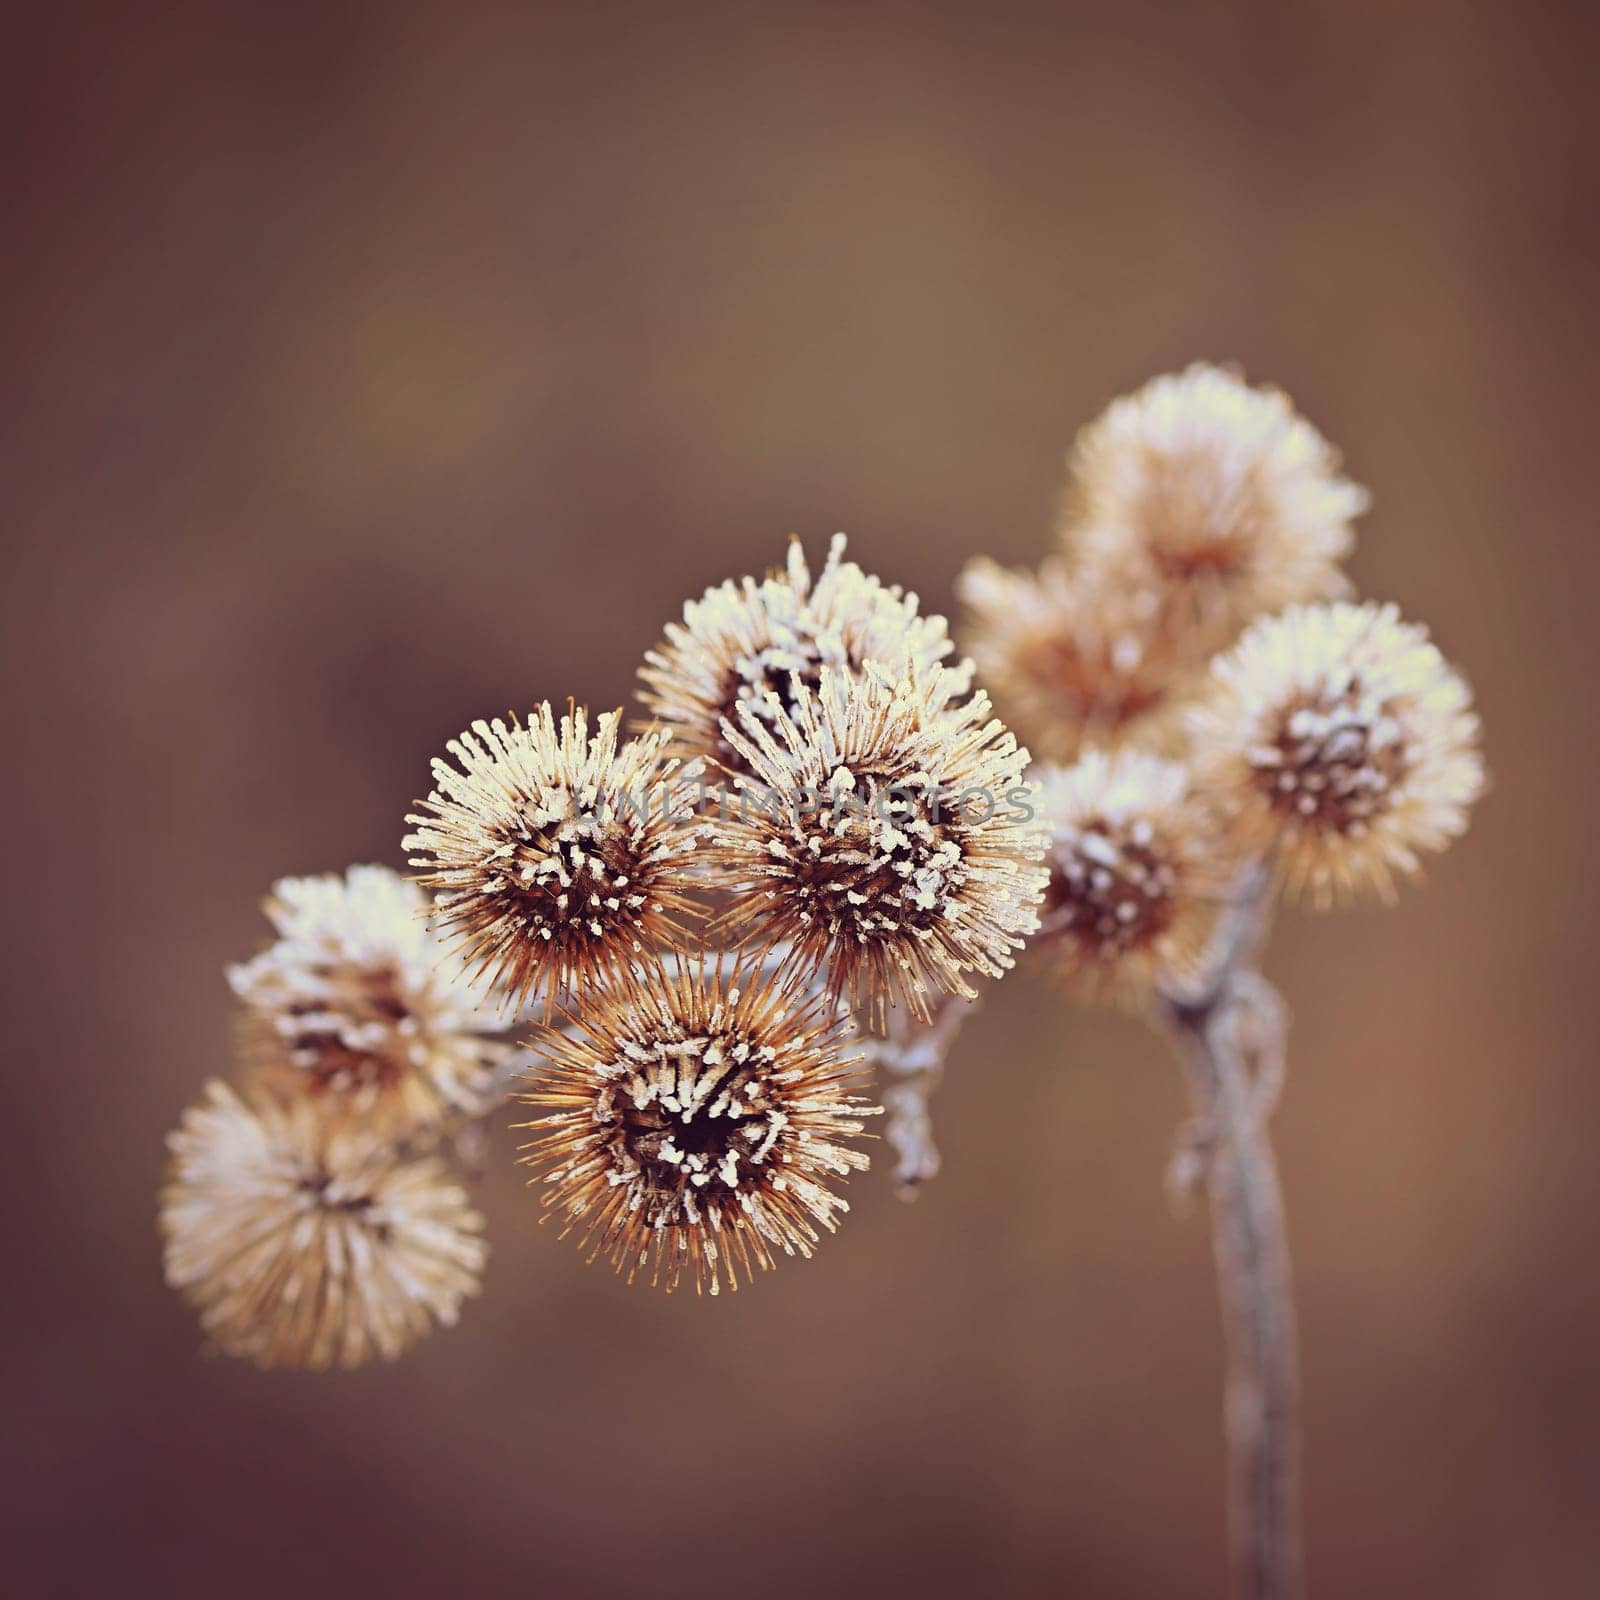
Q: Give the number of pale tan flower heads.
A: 10